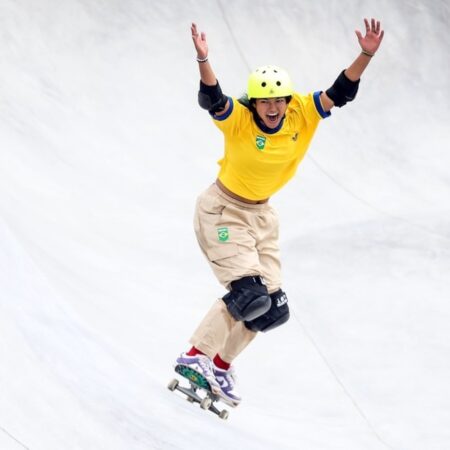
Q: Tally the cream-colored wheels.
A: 4